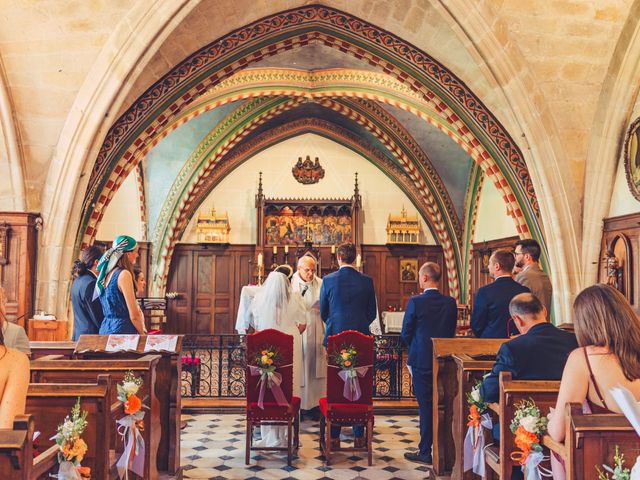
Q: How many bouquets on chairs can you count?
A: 2